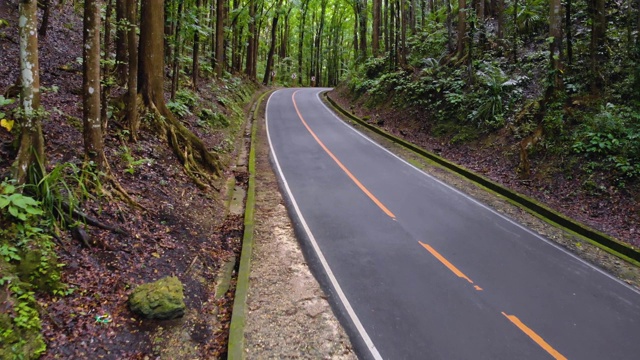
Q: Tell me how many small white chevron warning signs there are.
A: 3